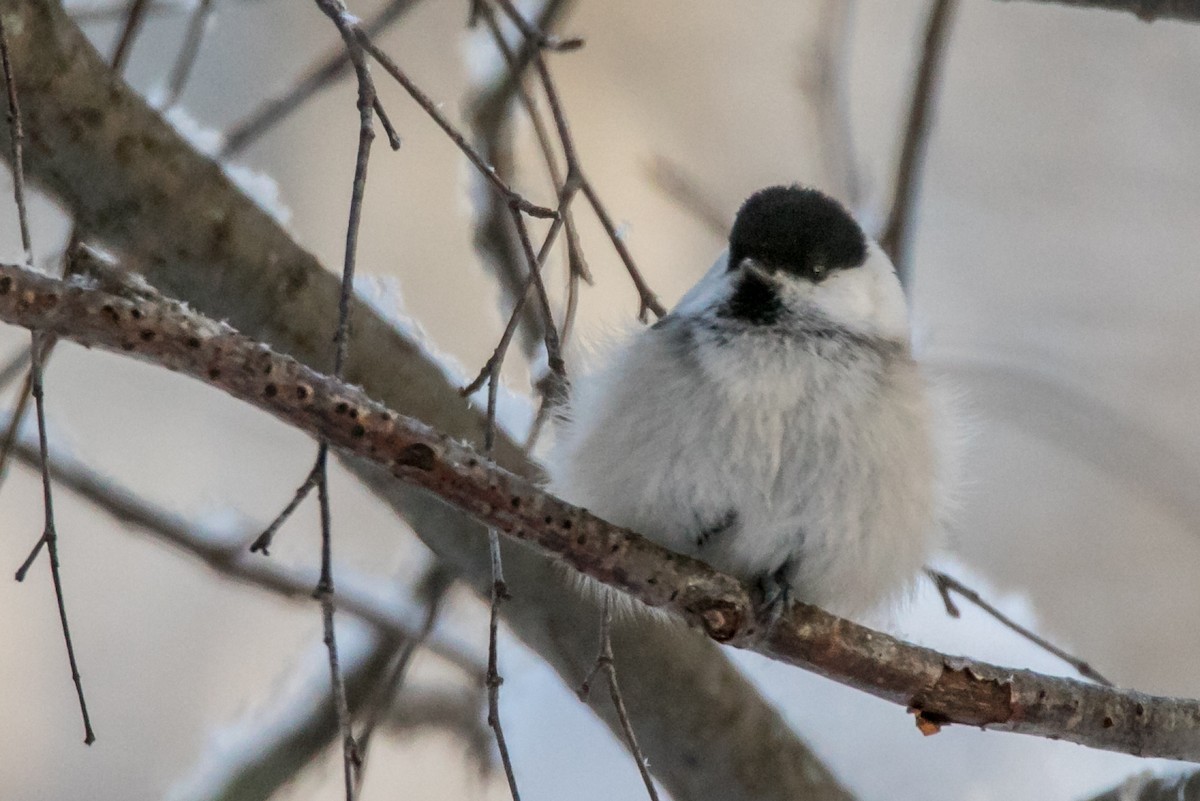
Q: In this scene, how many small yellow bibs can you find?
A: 0